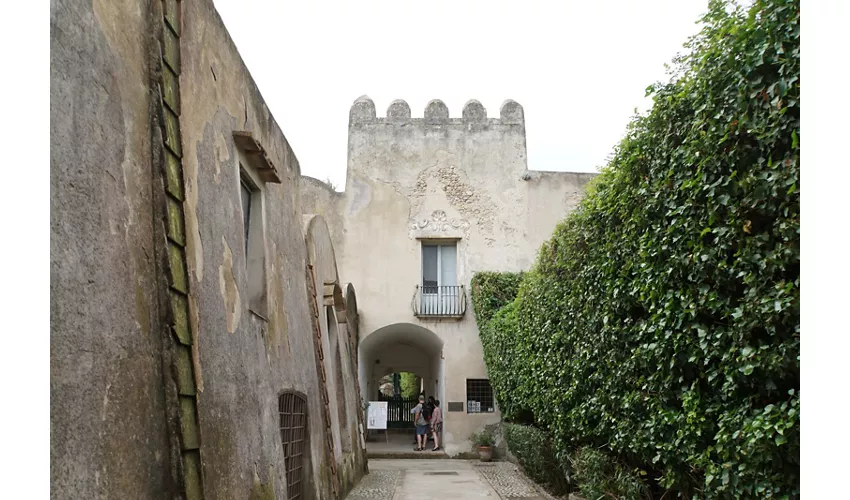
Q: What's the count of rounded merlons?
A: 5